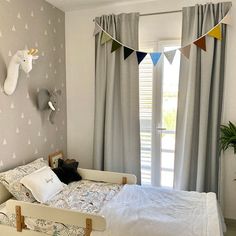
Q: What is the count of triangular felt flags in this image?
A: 11